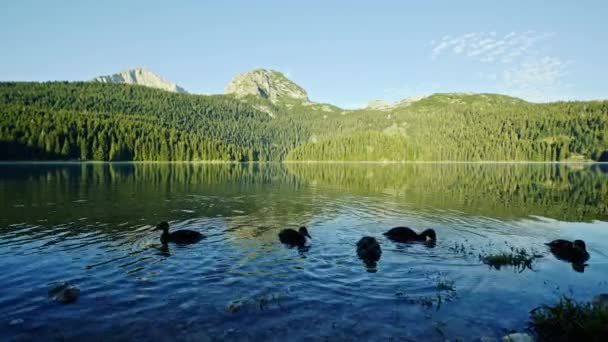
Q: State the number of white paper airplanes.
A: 0